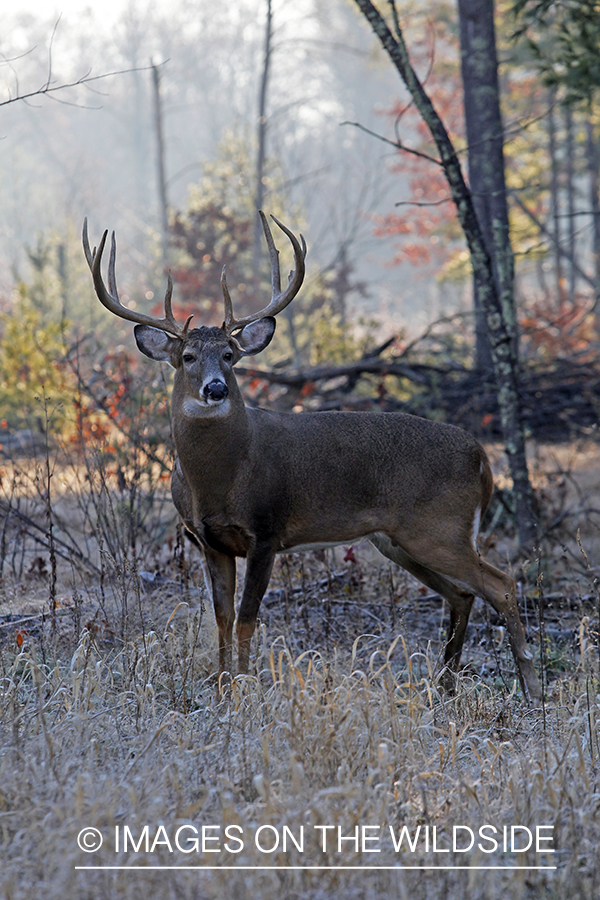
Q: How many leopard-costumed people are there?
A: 0